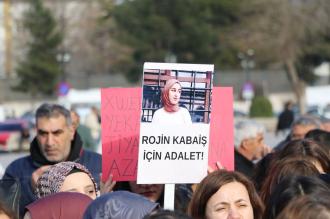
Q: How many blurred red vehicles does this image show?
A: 1